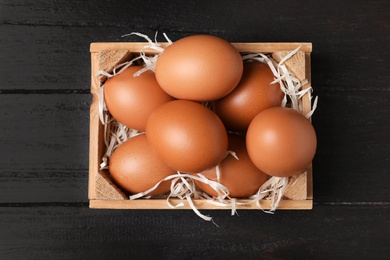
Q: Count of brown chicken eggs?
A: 7